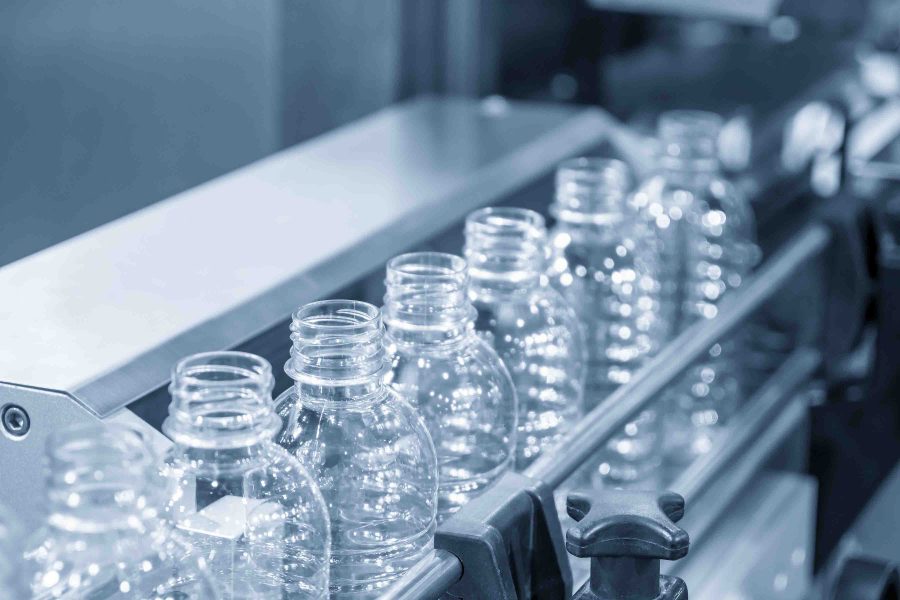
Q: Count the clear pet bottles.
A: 7